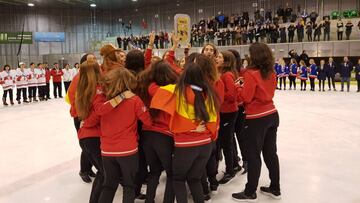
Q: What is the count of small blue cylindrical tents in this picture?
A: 0